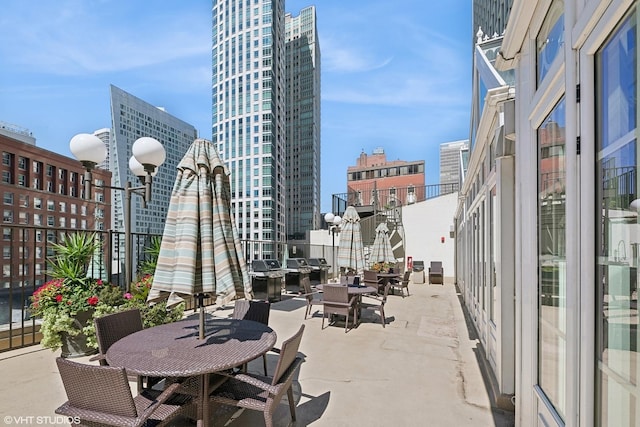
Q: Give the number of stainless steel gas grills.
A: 3